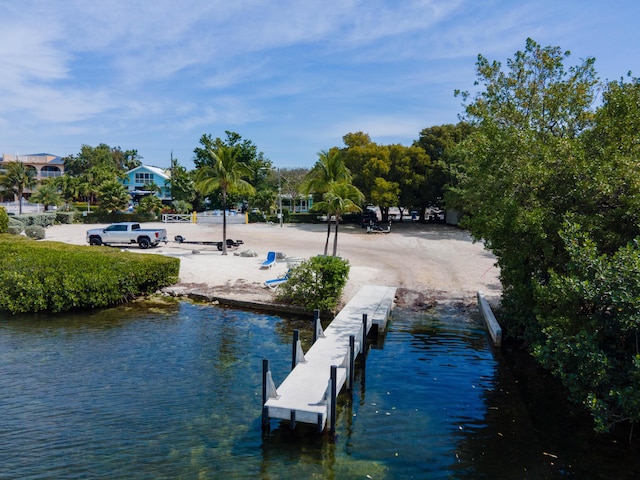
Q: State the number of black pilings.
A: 6